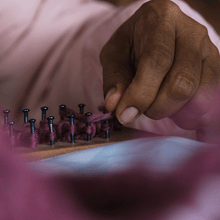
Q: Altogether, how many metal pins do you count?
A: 11